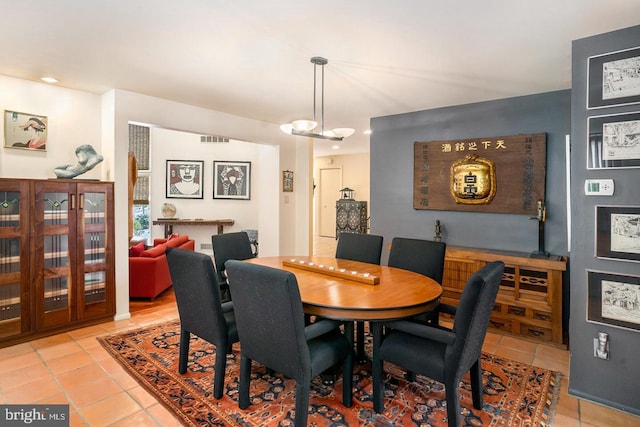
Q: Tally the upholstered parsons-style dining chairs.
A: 6